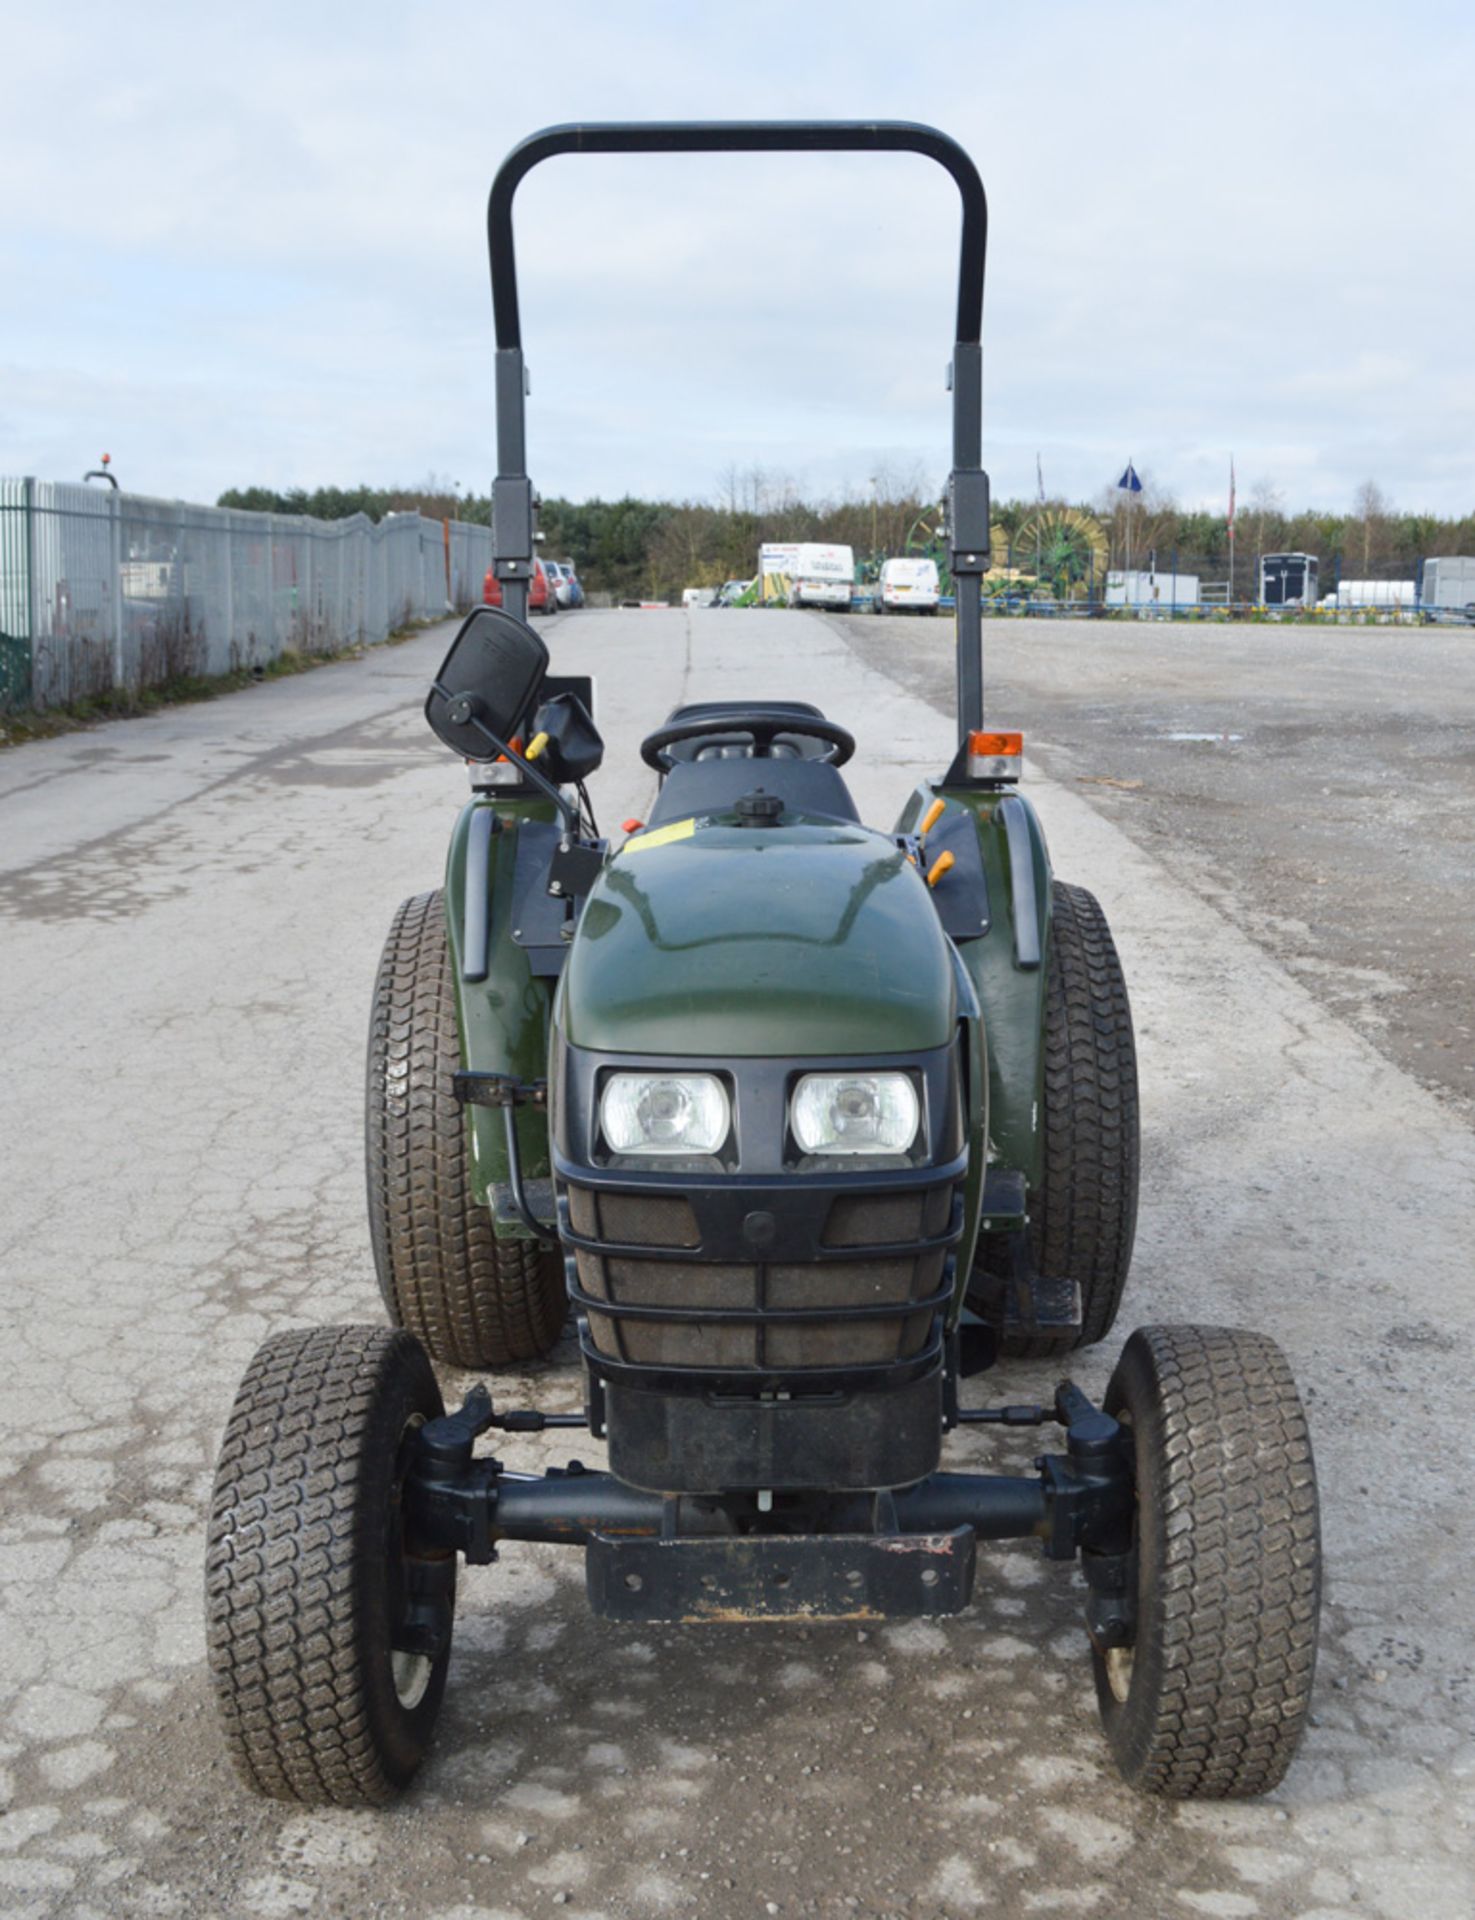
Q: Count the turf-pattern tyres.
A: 4